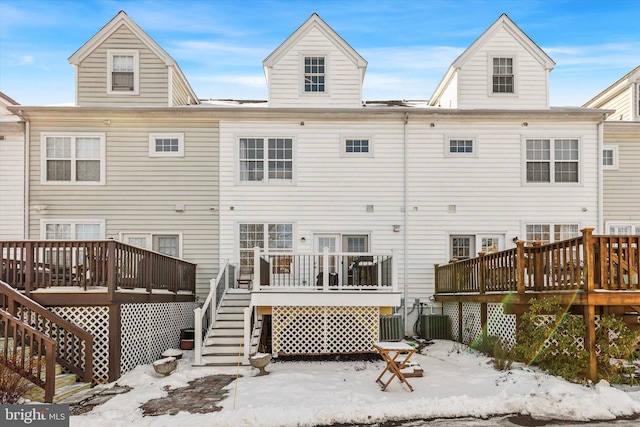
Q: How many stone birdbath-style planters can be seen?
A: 2